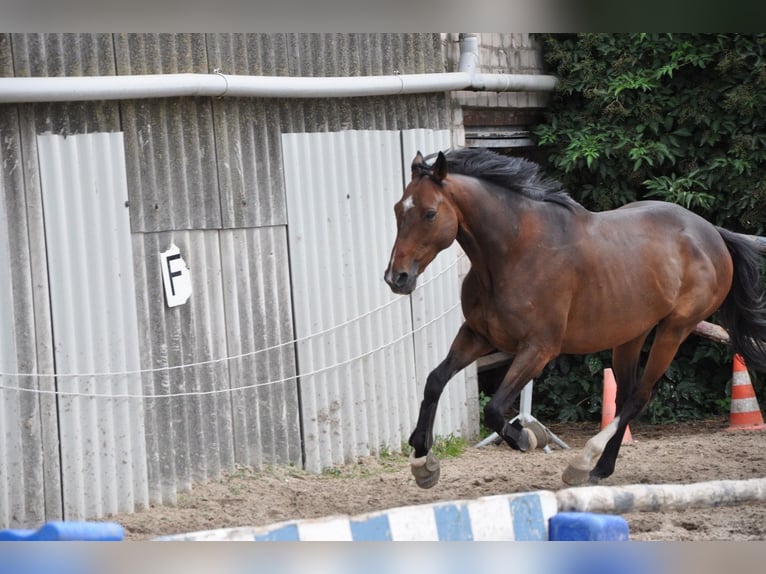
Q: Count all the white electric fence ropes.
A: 2